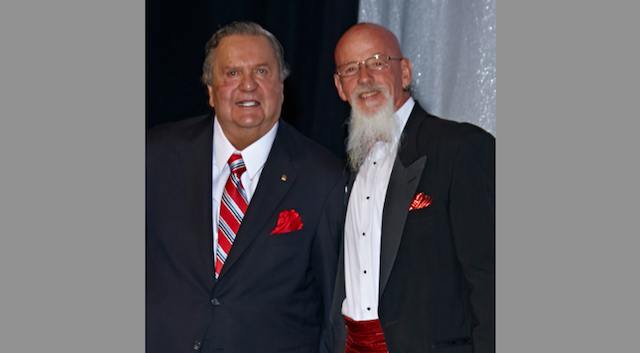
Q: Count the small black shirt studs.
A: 5